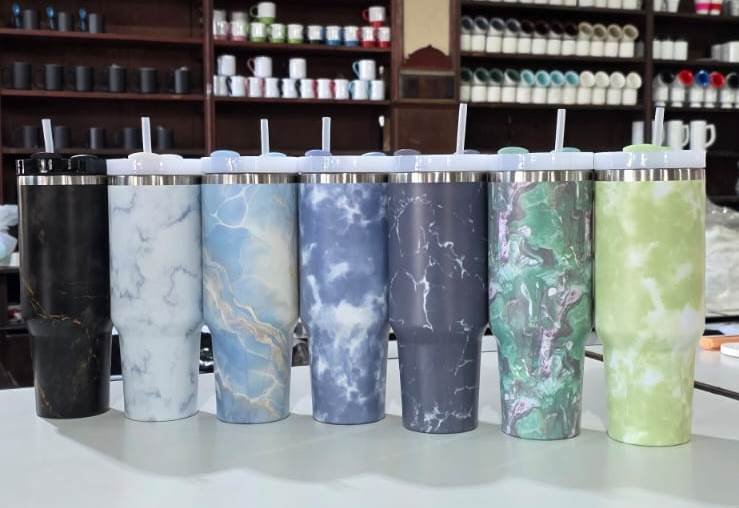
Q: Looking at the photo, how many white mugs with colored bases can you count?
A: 12